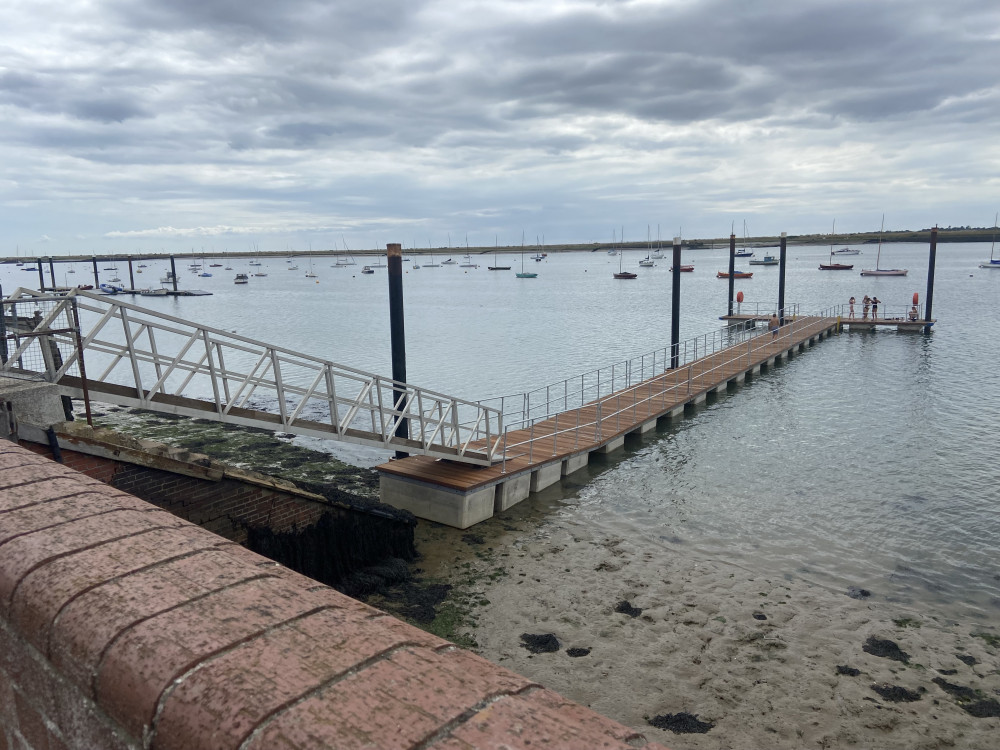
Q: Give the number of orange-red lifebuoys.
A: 2